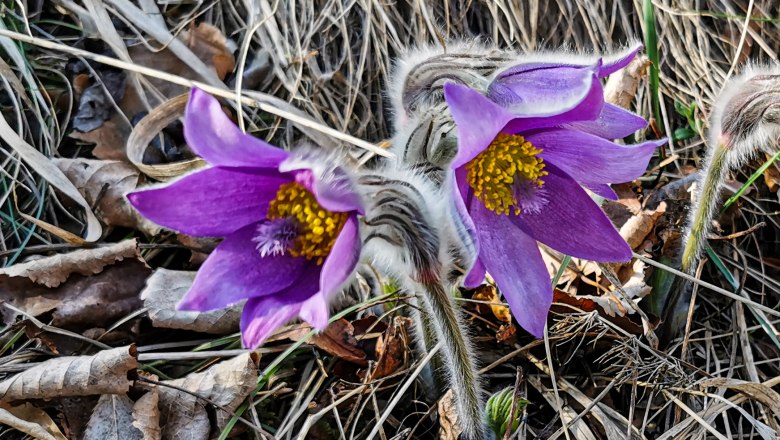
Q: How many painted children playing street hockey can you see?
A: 0